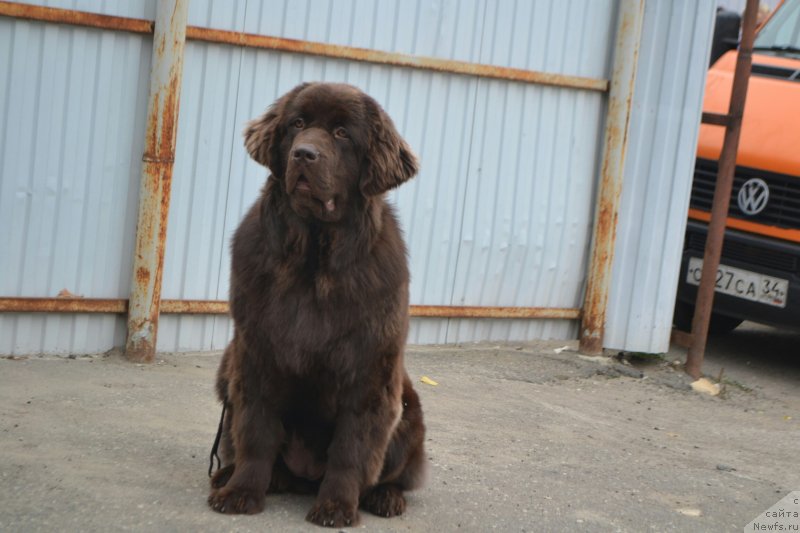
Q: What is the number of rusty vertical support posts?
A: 3